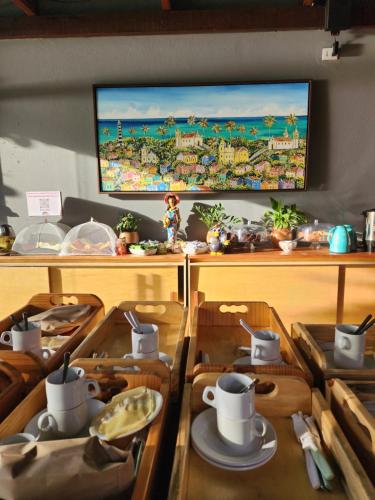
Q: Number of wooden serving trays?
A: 8